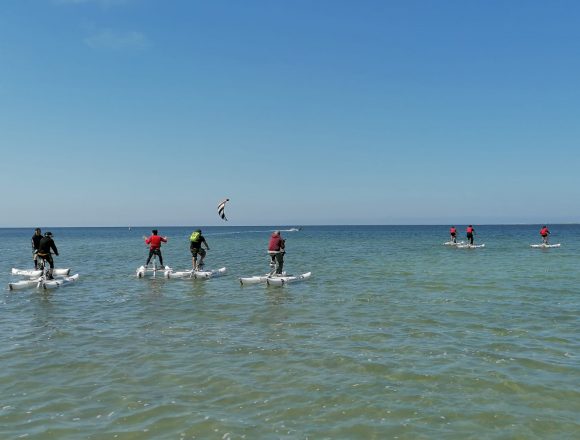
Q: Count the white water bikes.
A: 8